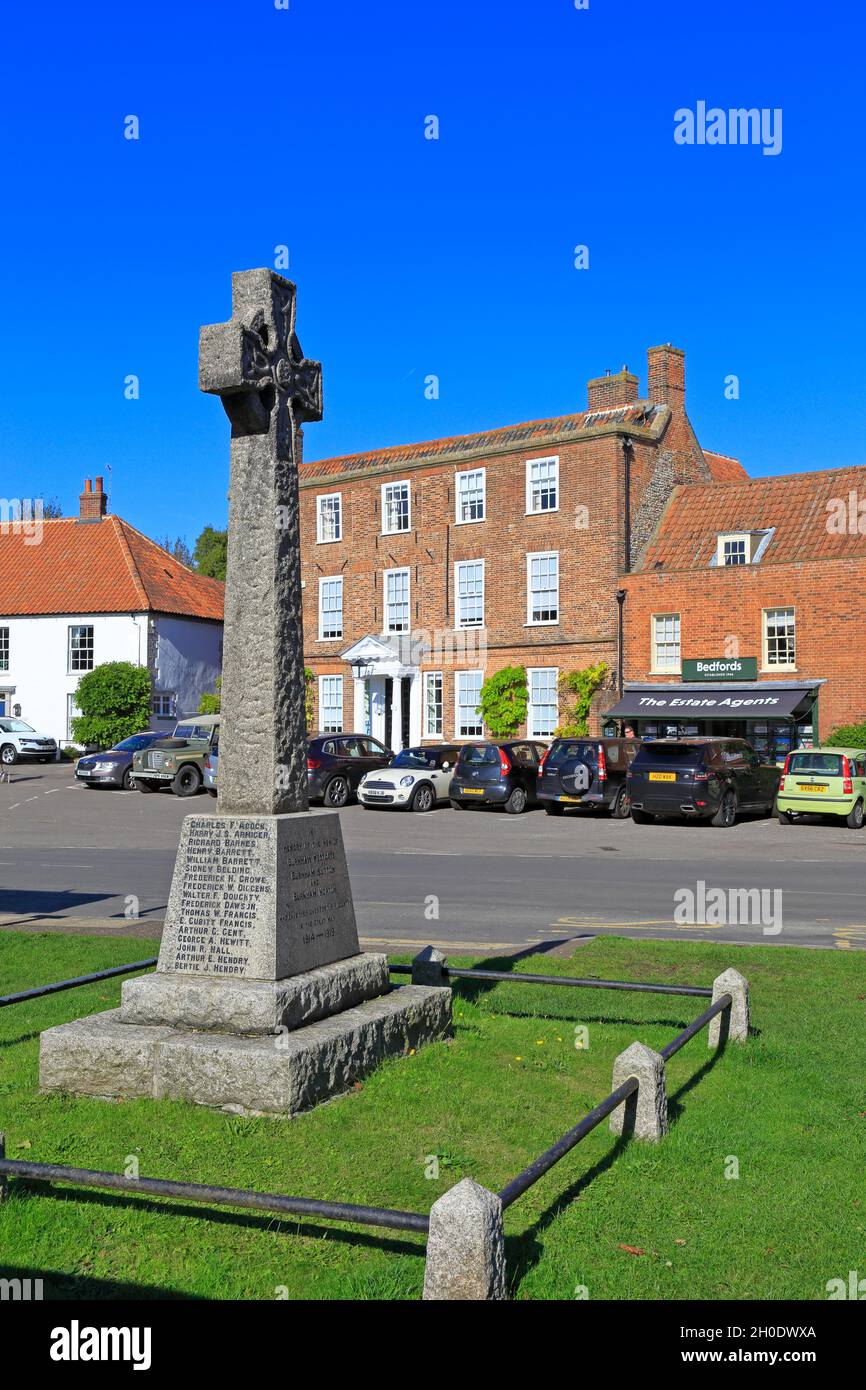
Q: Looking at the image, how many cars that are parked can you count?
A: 10